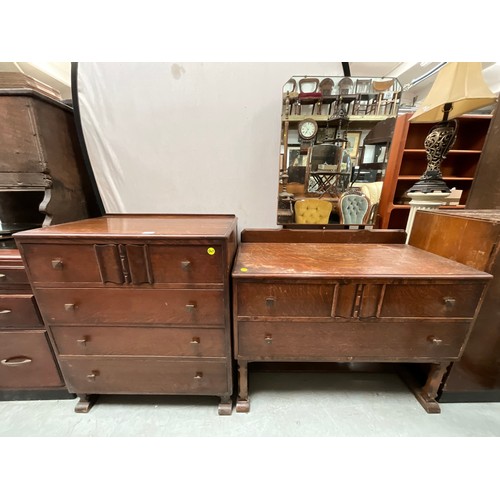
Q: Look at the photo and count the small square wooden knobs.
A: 12